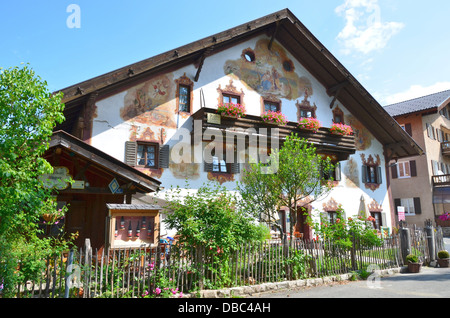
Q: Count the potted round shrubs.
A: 2